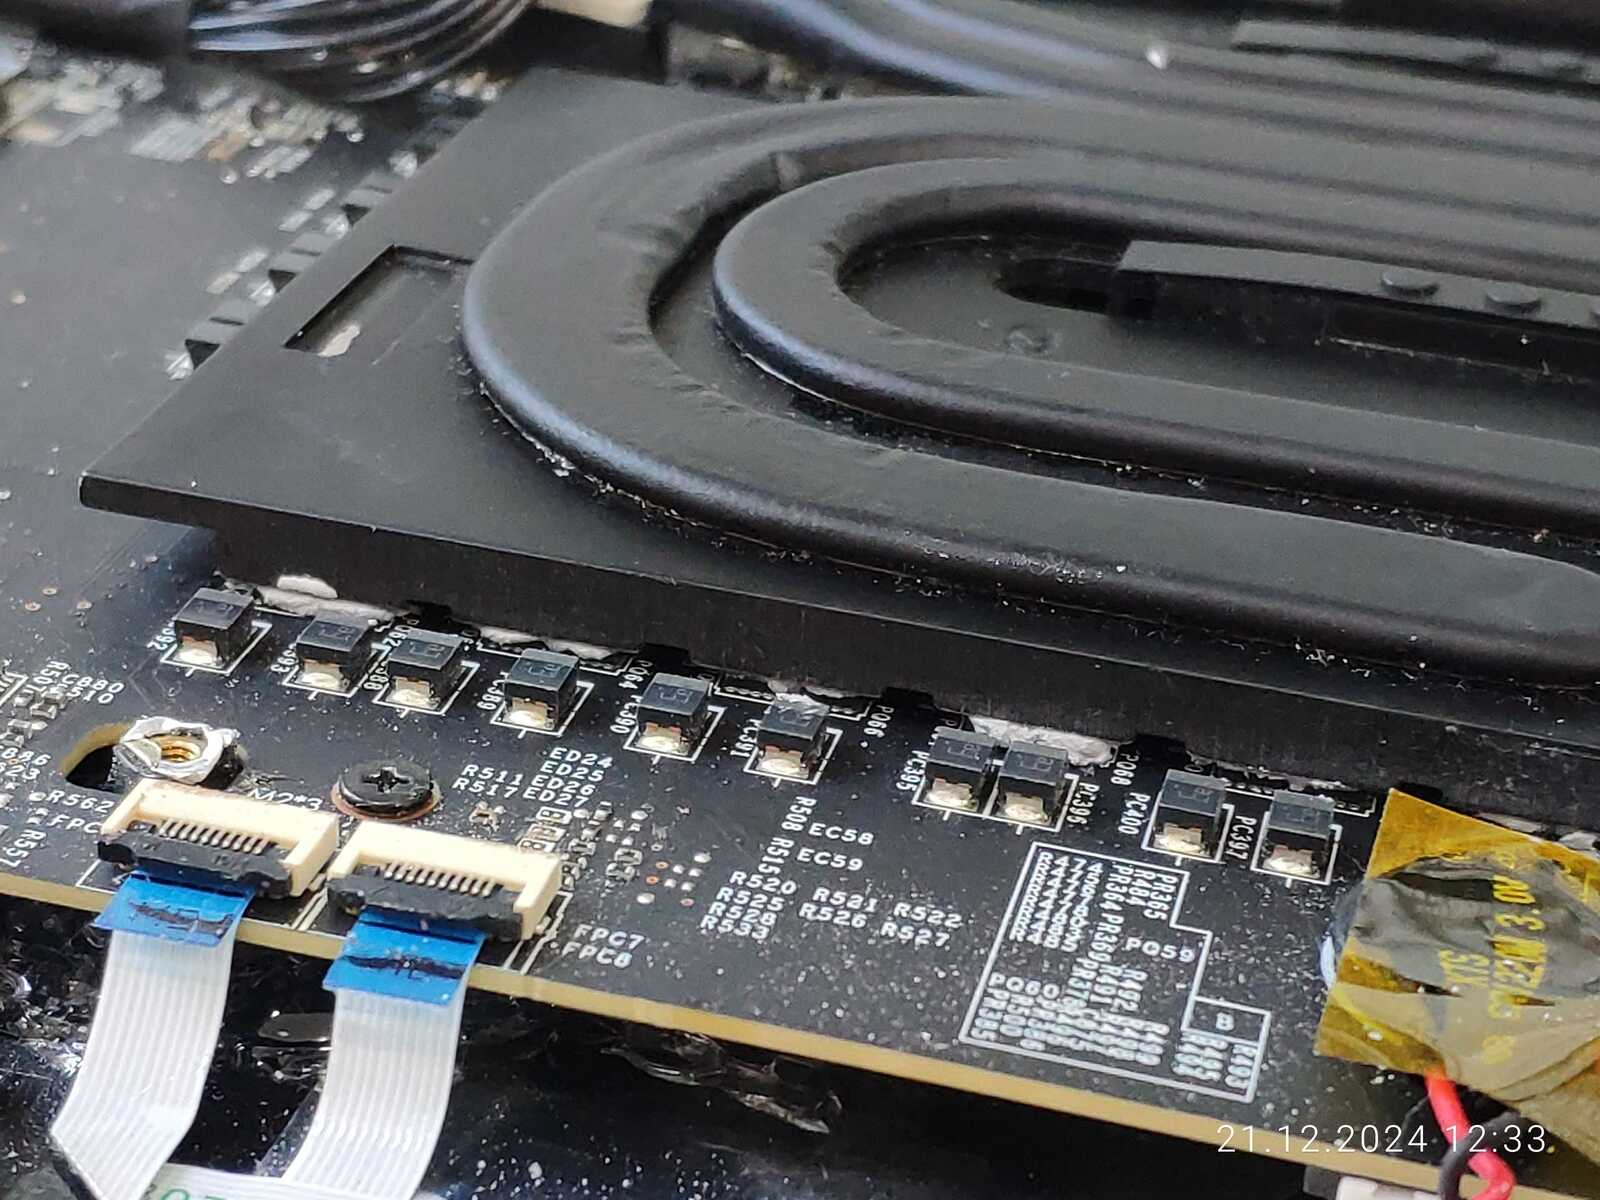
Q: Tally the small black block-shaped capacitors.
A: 10